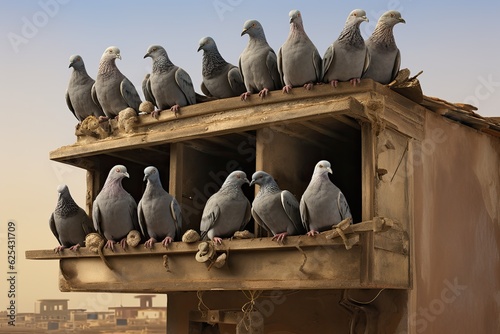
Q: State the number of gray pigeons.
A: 14